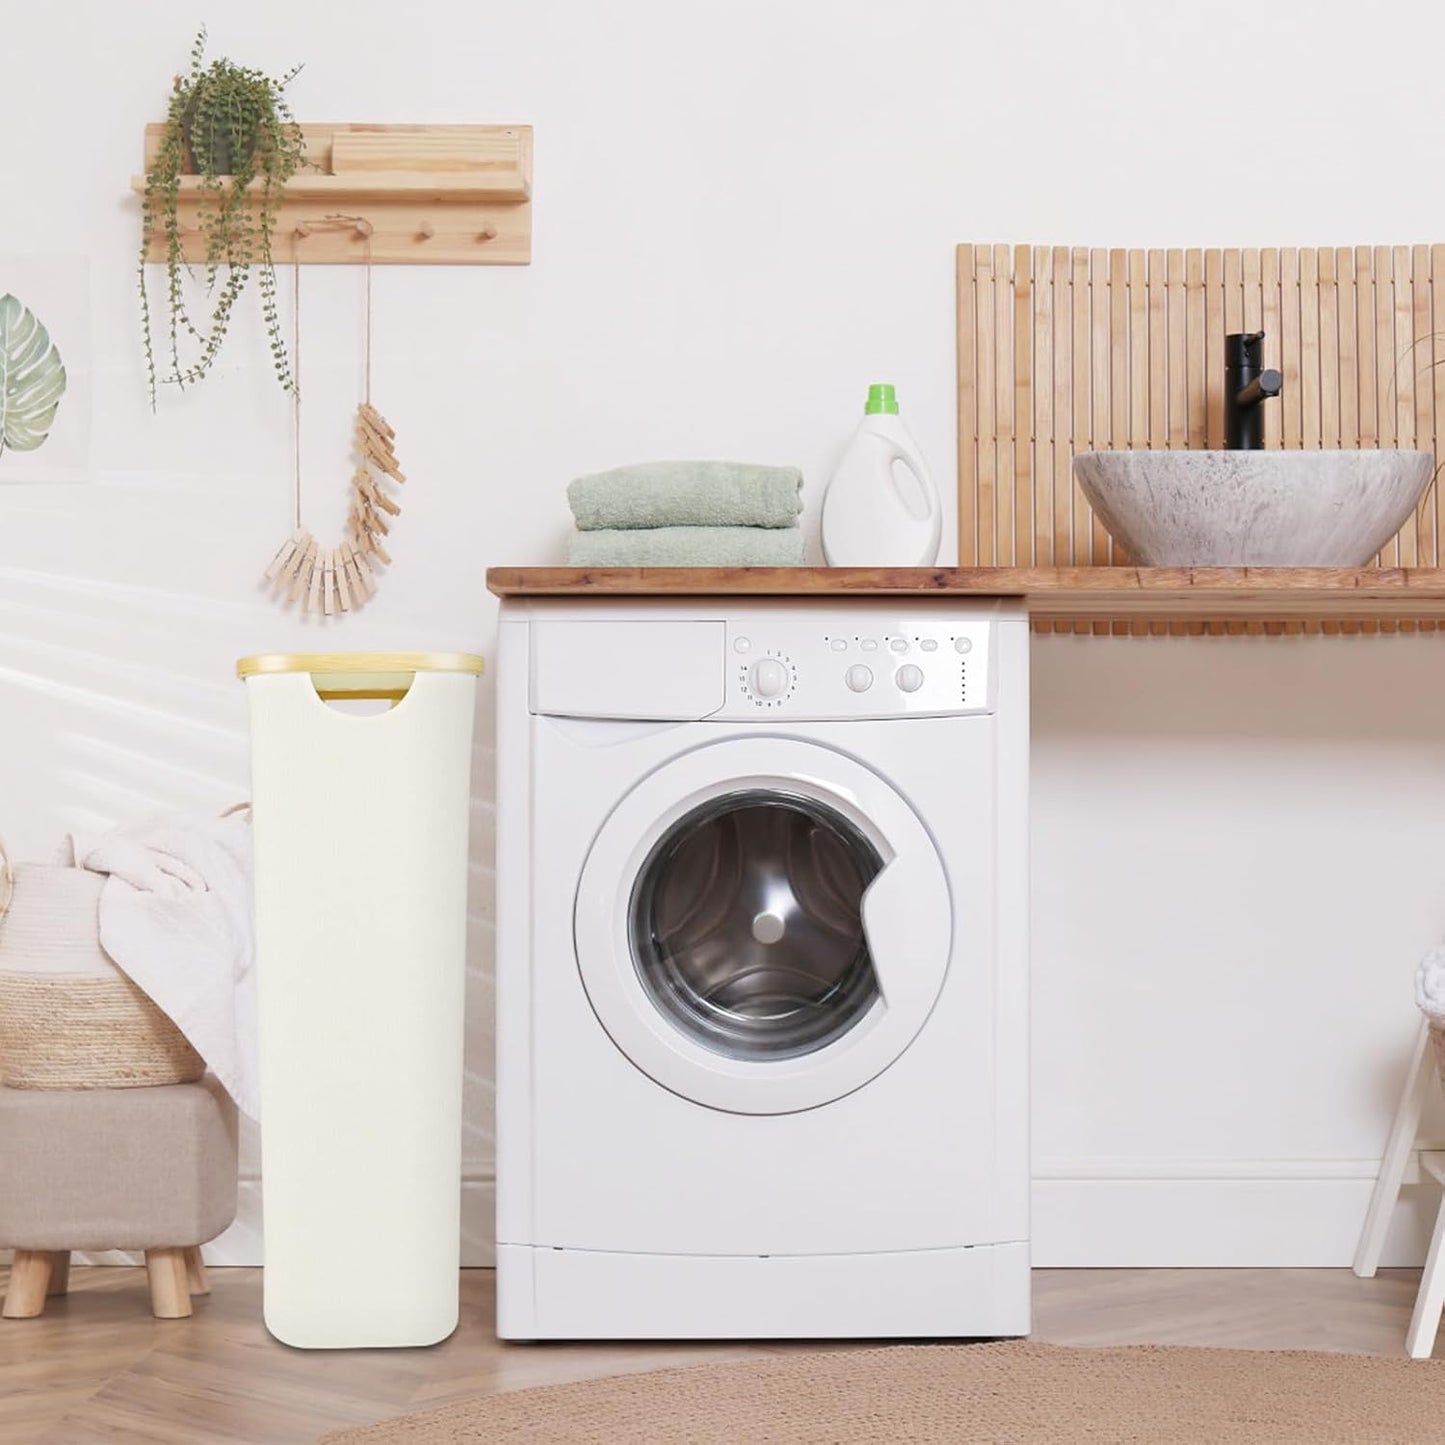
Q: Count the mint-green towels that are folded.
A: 2